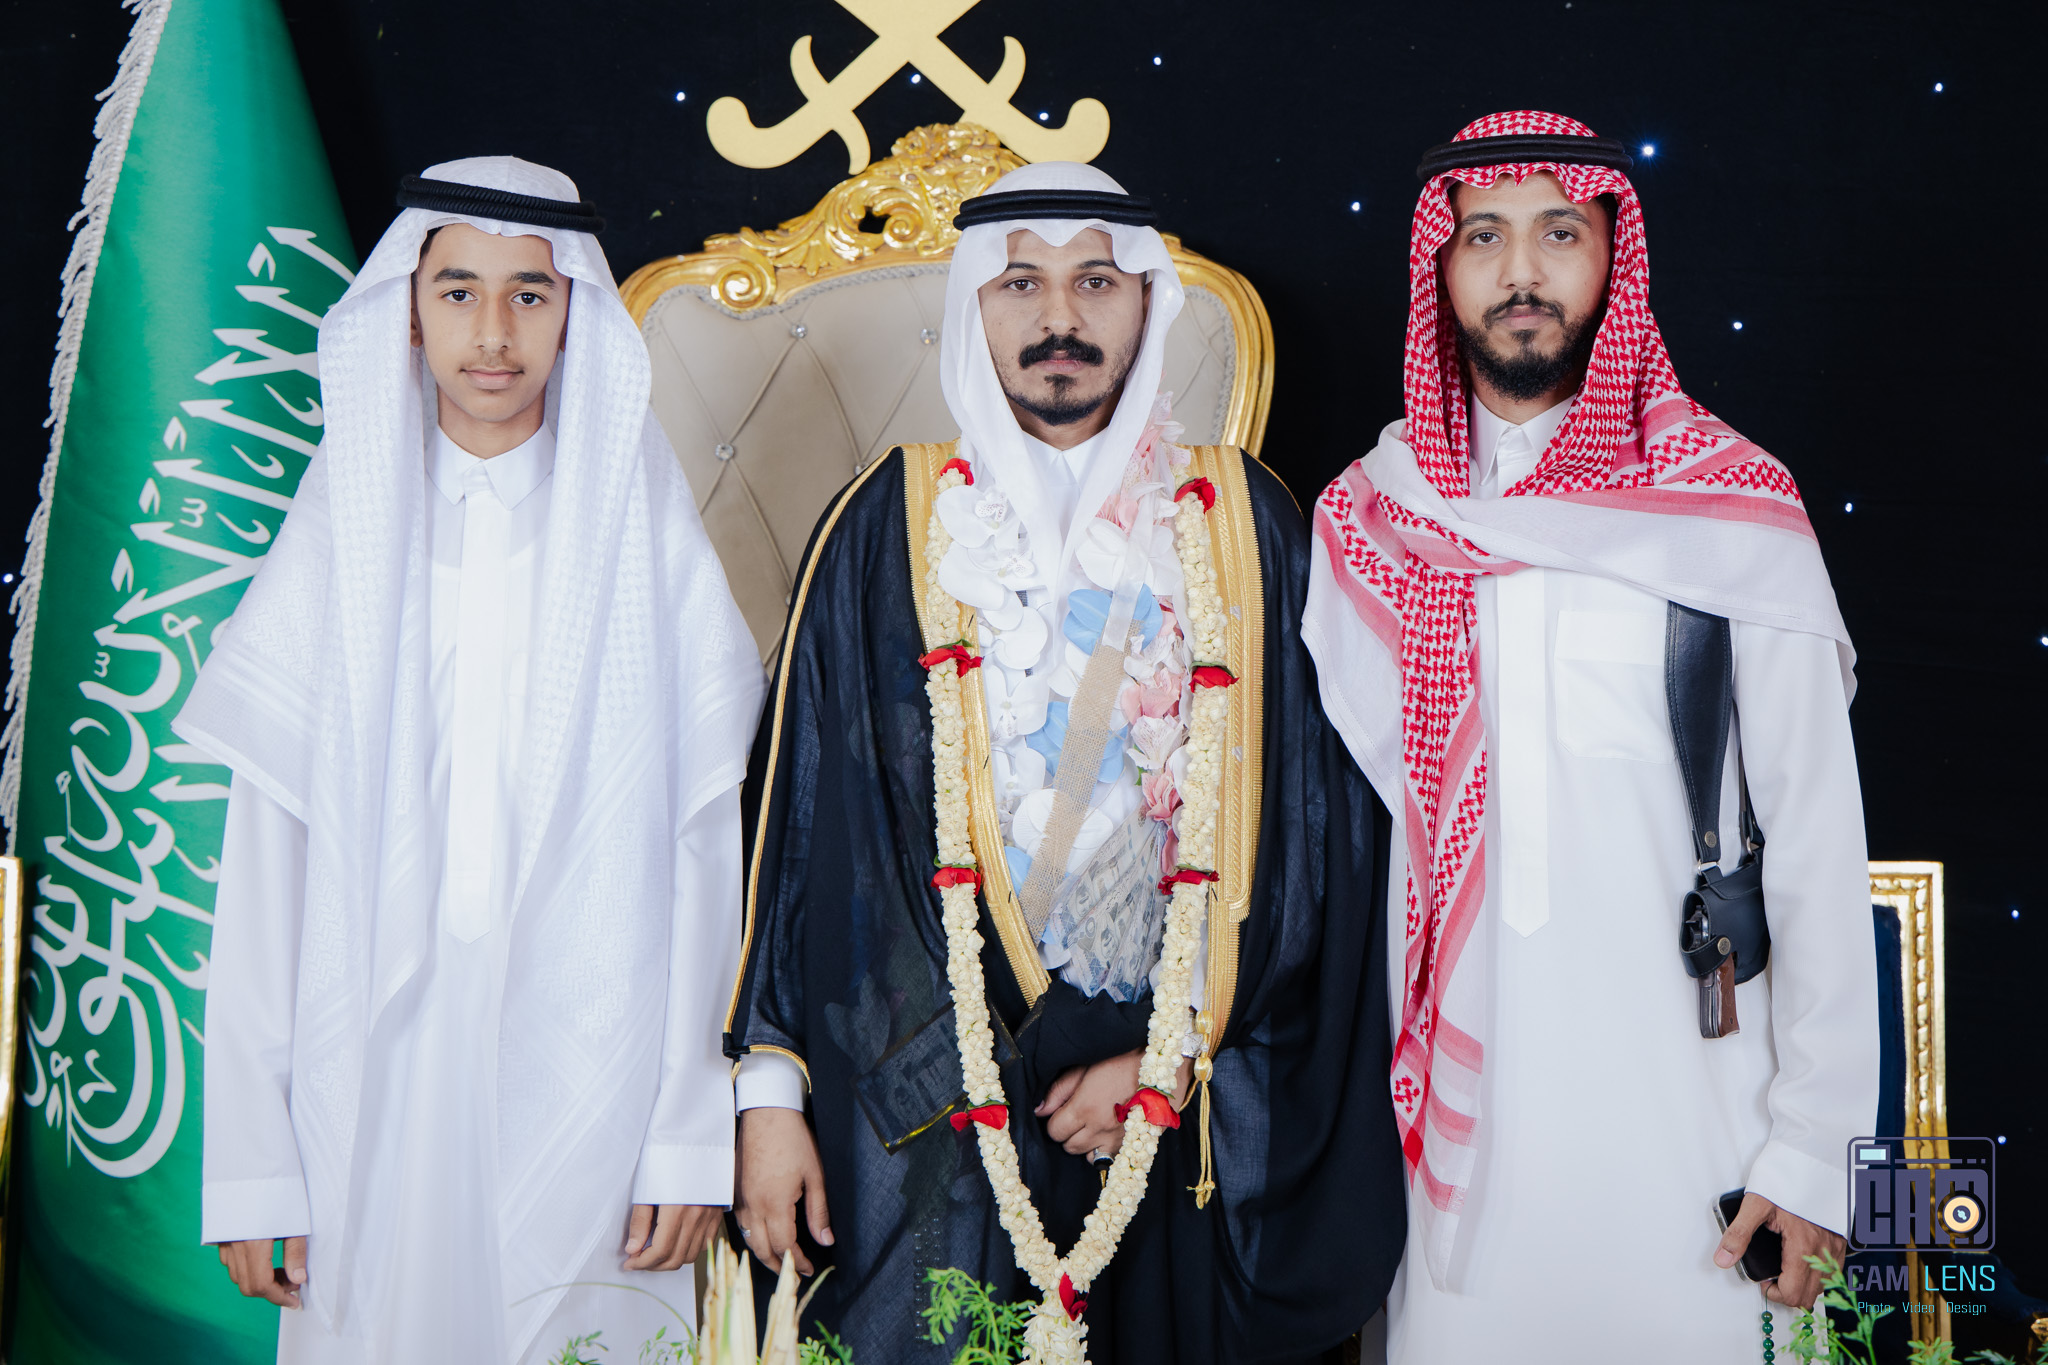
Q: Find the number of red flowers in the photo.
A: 9